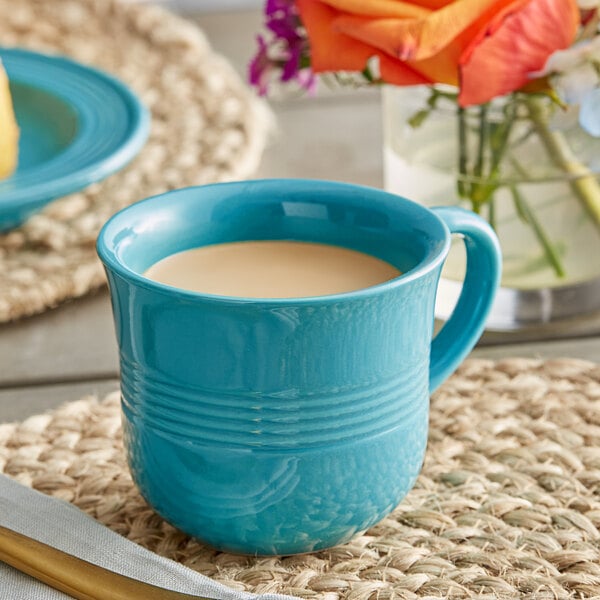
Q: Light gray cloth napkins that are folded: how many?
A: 1